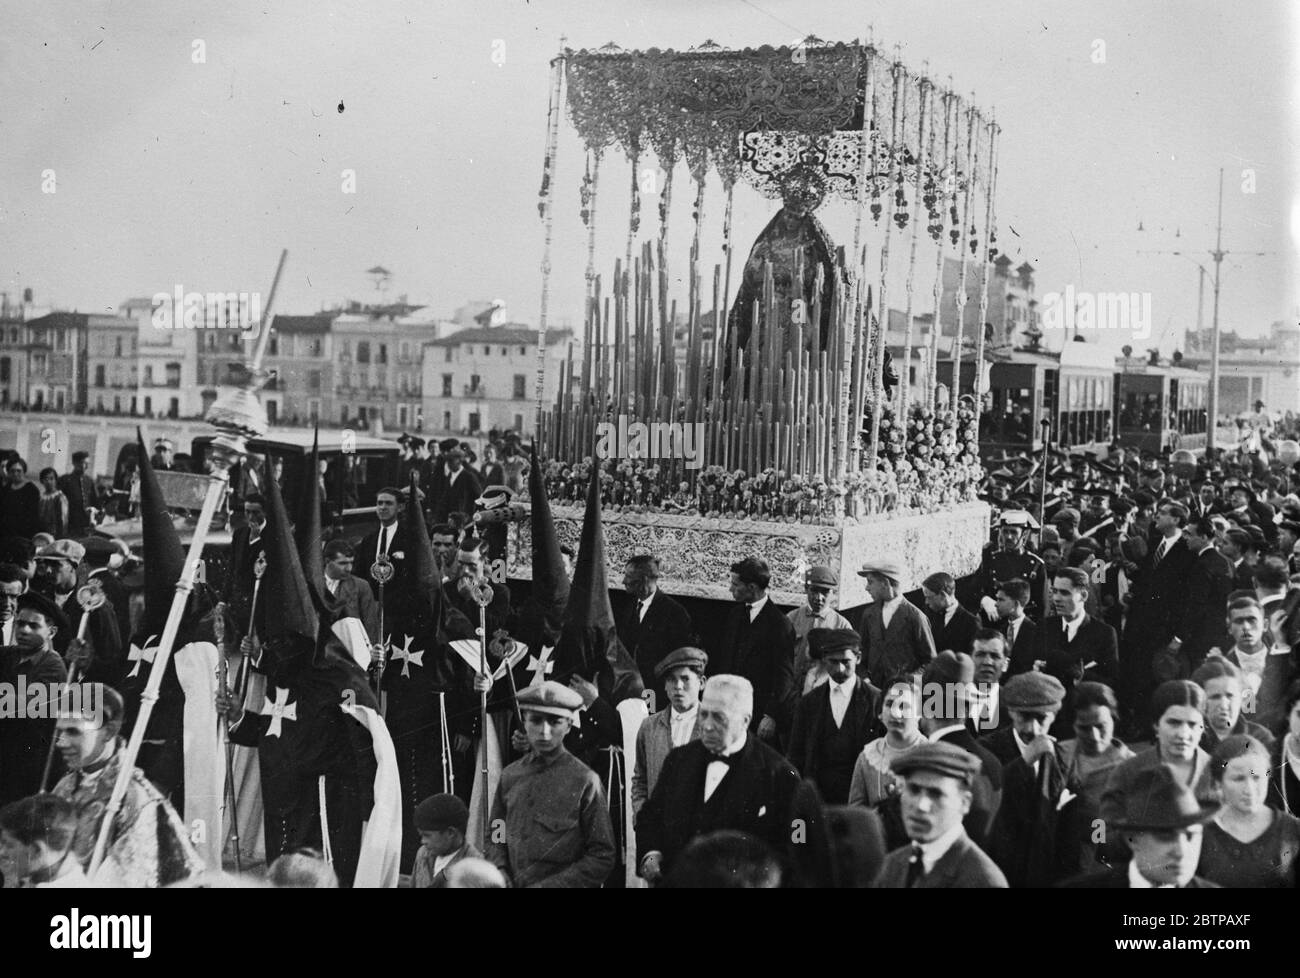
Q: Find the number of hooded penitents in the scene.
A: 6